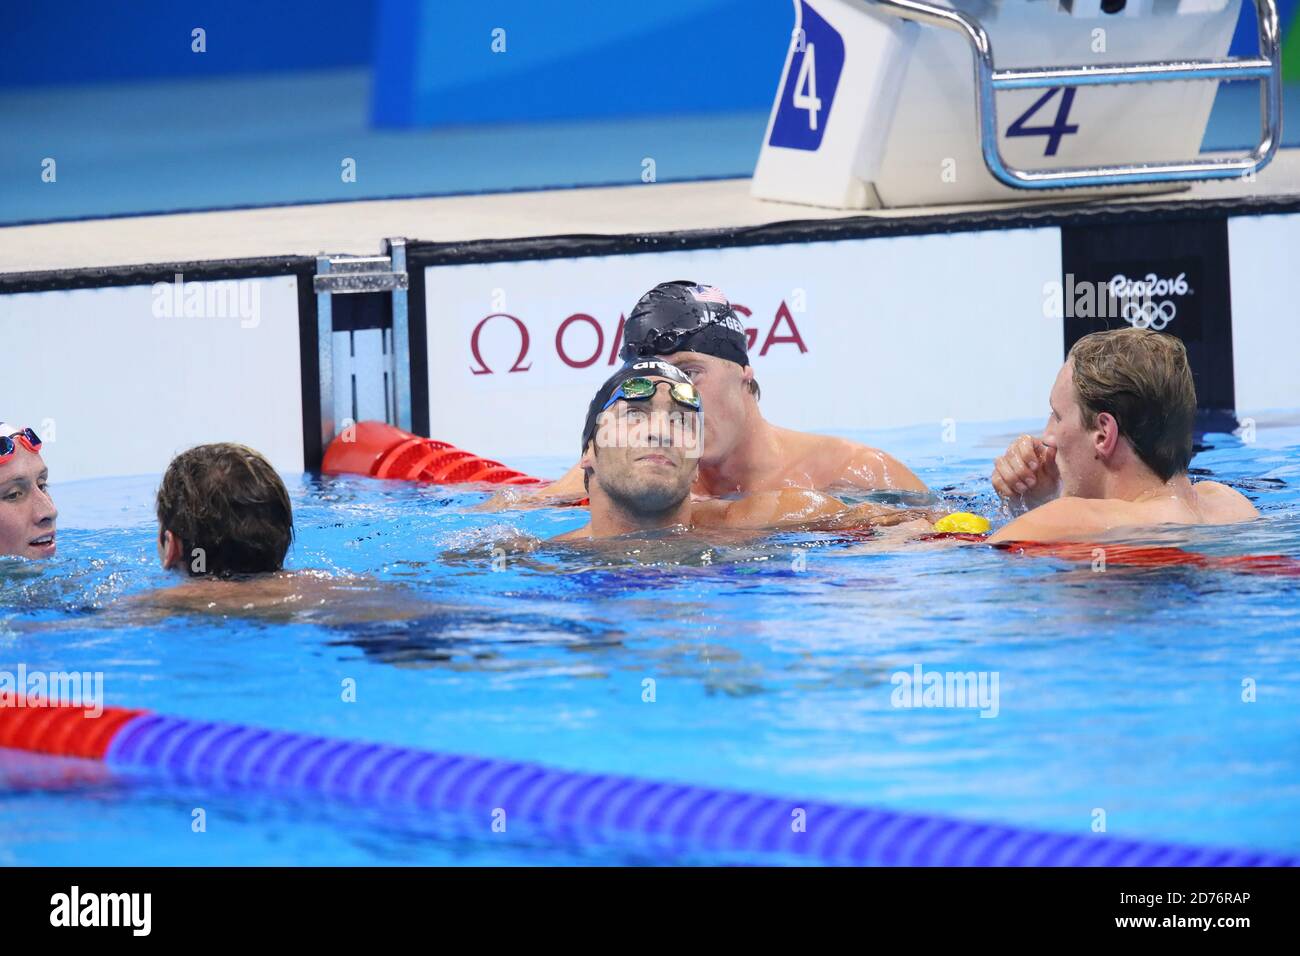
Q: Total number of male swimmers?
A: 5